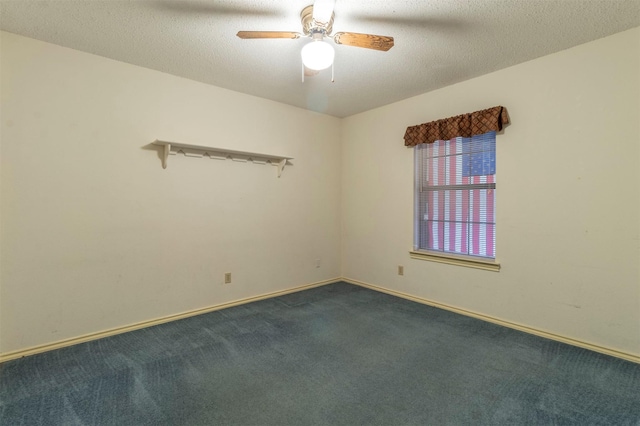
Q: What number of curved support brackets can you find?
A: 2